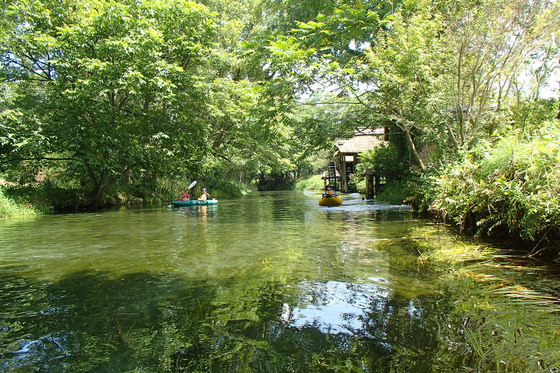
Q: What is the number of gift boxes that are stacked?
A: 0